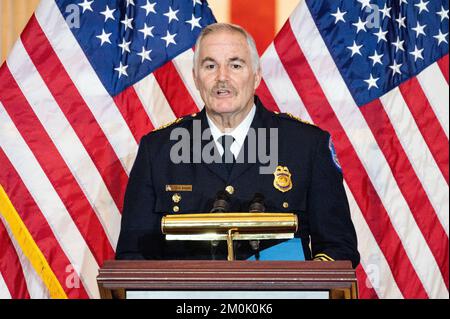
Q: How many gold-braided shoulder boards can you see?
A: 2